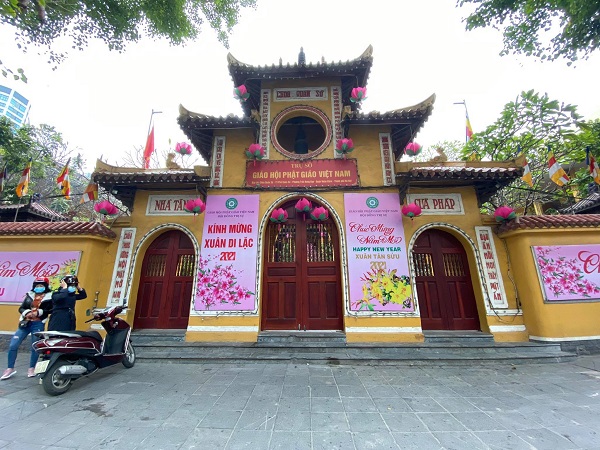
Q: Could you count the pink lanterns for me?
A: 13